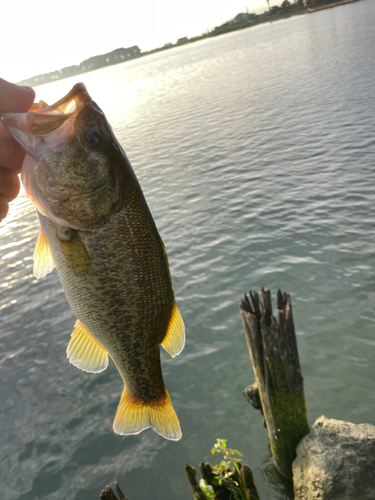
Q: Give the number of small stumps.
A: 2